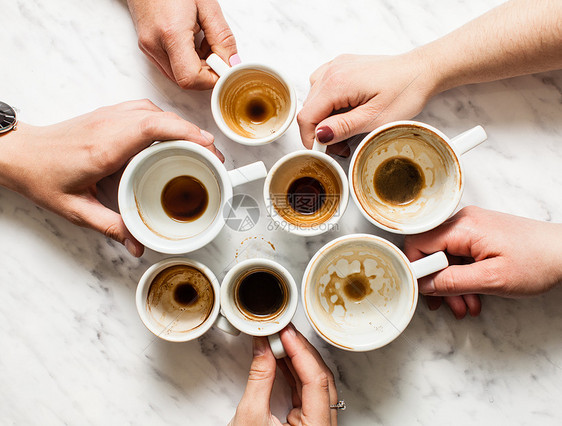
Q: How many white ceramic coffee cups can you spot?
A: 7